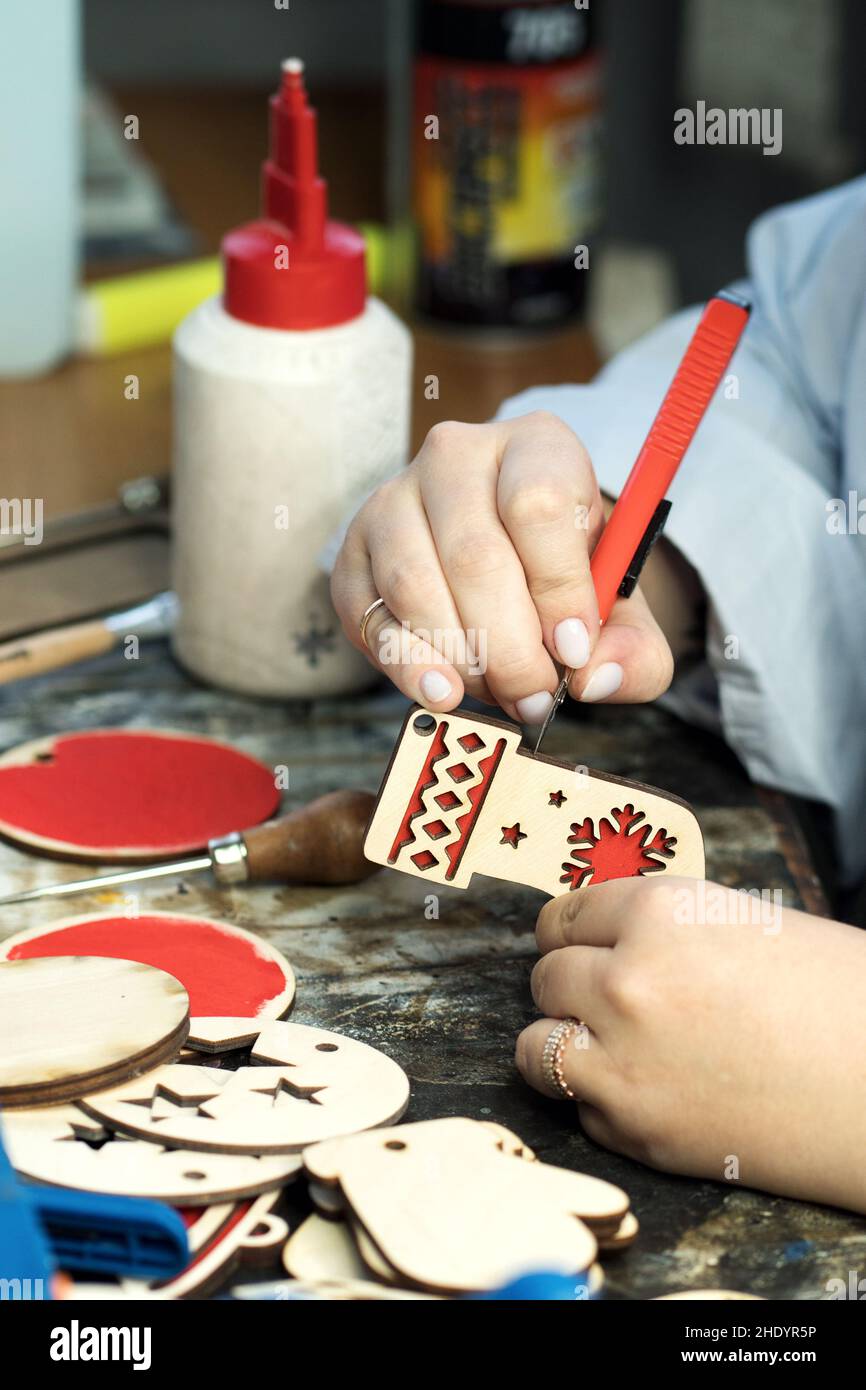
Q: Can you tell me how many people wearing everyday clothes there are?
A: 1